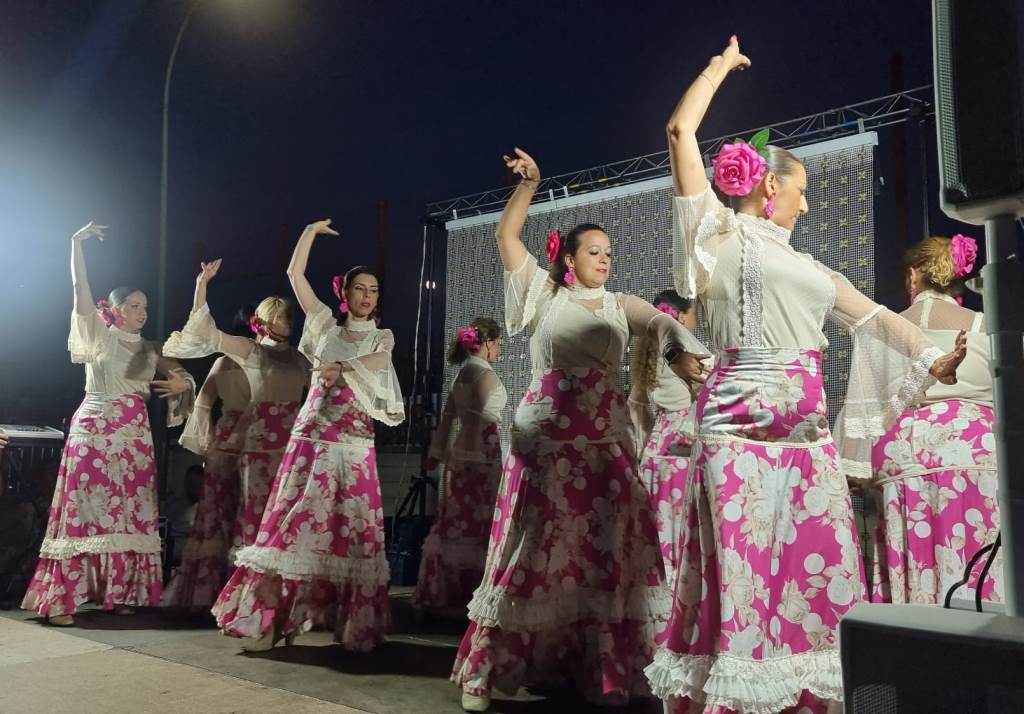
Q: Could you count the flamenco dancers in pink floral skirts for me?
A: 9